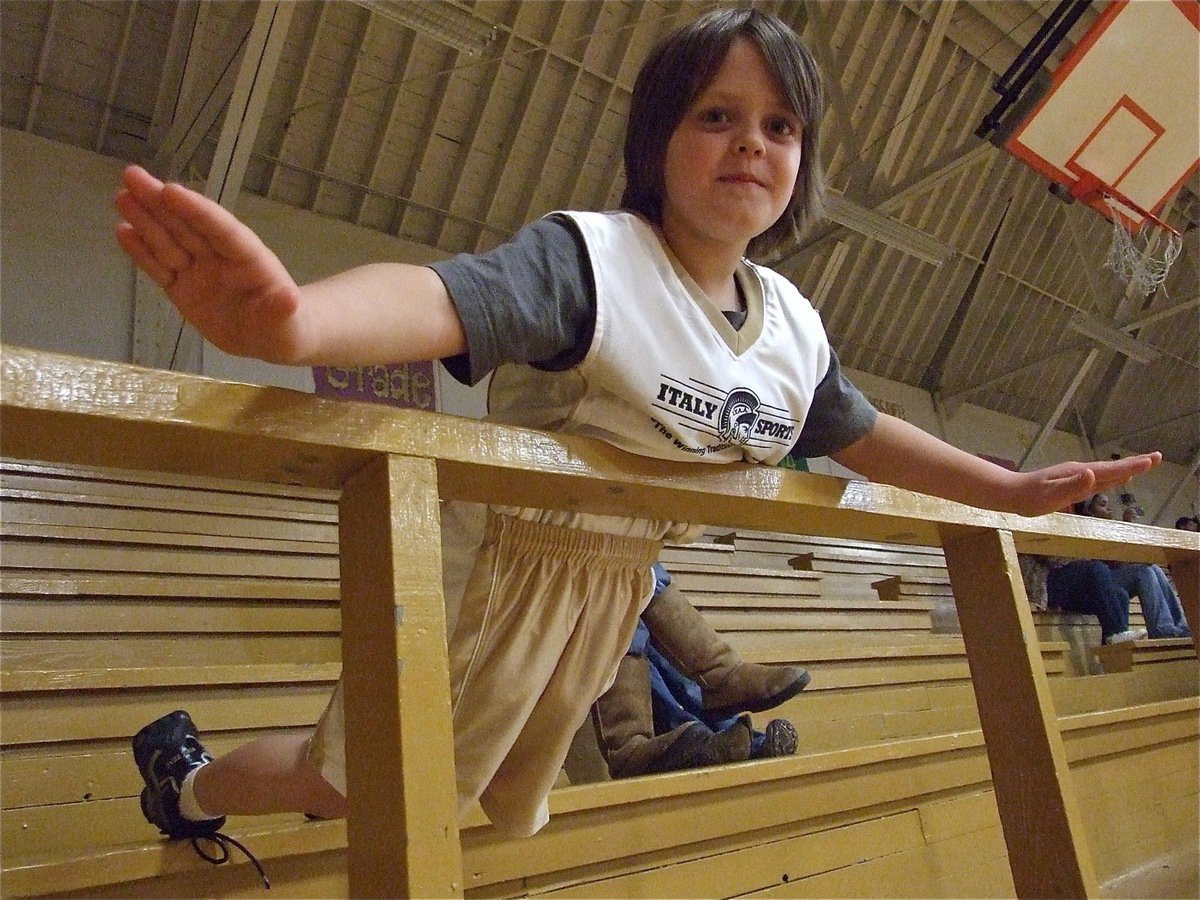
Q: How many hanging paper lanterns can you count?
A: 0